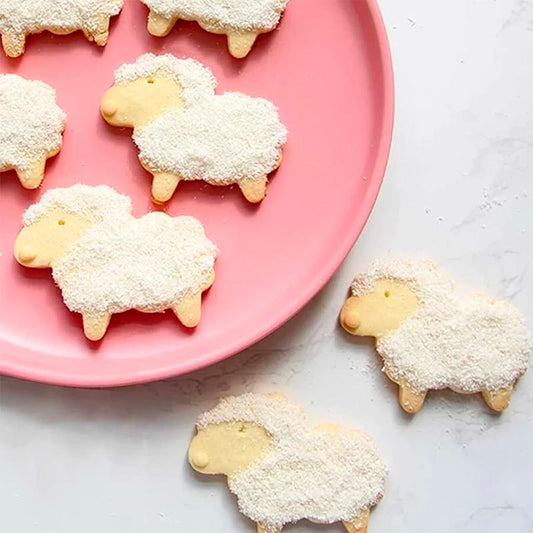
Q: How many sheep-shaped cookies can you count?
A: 7